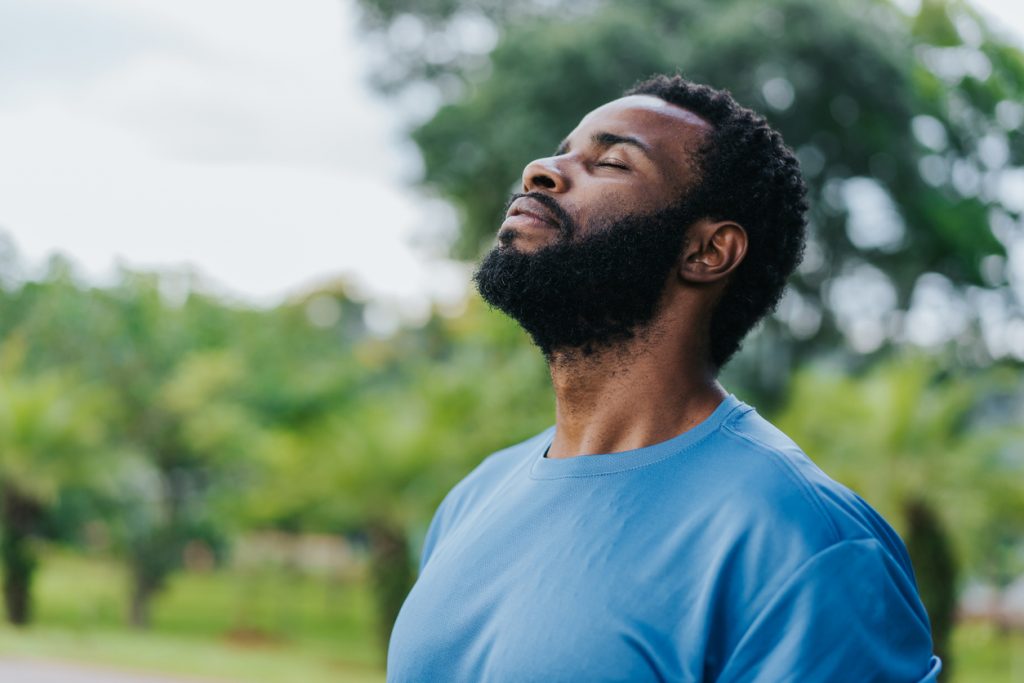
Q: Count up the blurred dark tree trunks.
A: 4